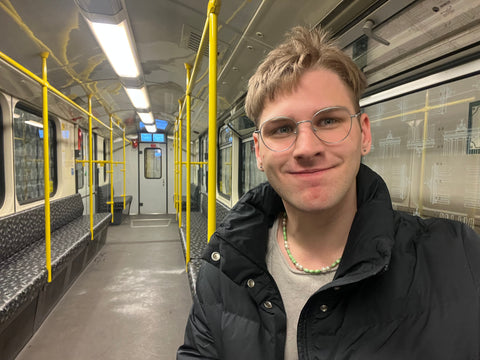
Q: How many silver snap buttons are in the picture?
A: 4